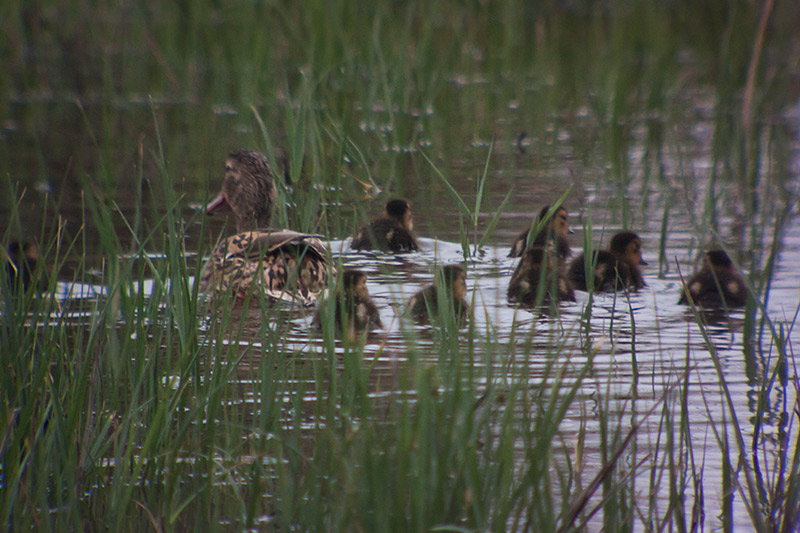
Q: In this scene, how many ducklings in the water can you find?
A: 8